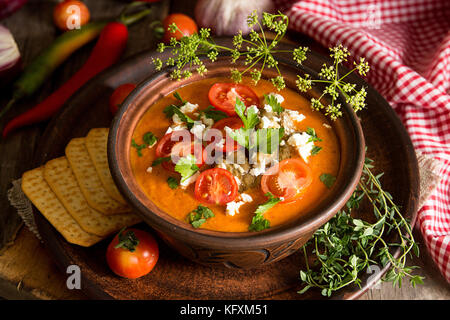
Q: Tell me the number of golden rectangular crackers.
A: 4